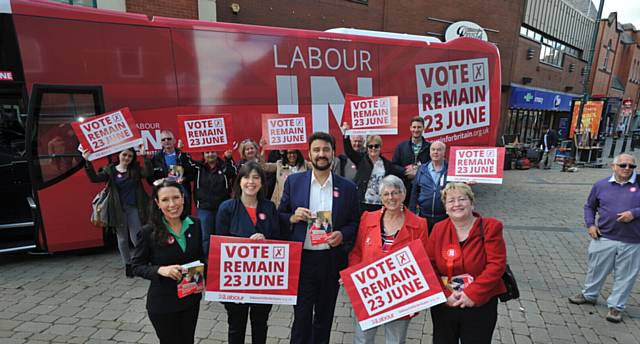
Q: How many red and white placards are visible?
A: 7